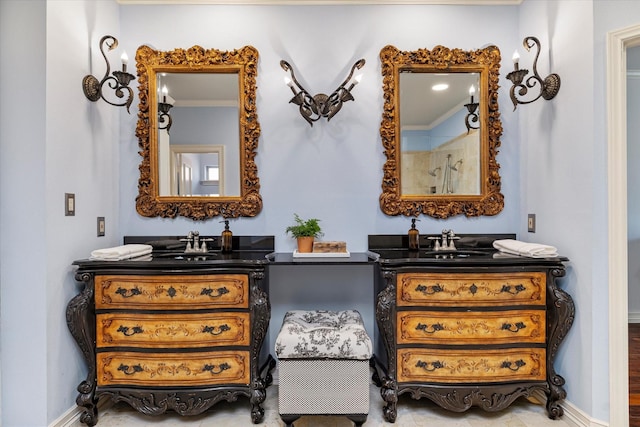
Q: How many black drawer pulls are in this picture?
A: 12